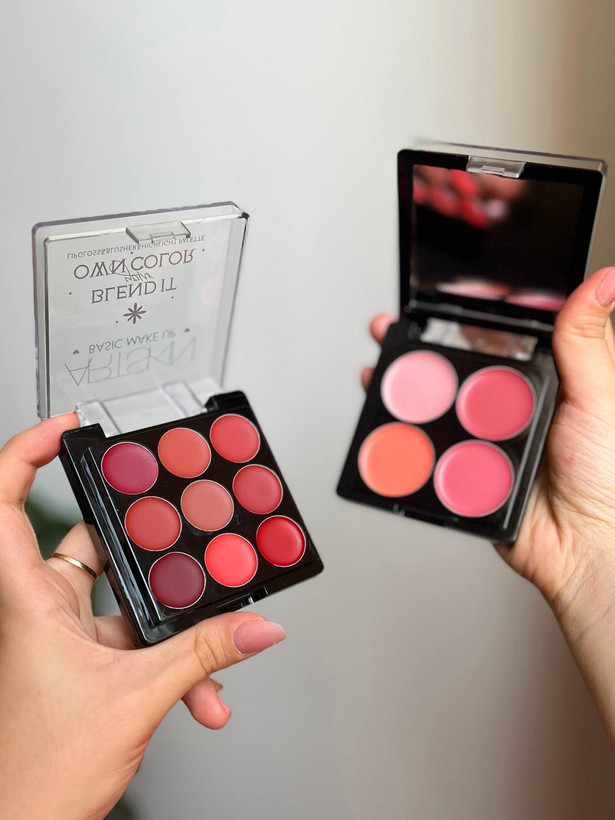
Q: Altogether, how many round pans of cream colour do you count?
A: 13